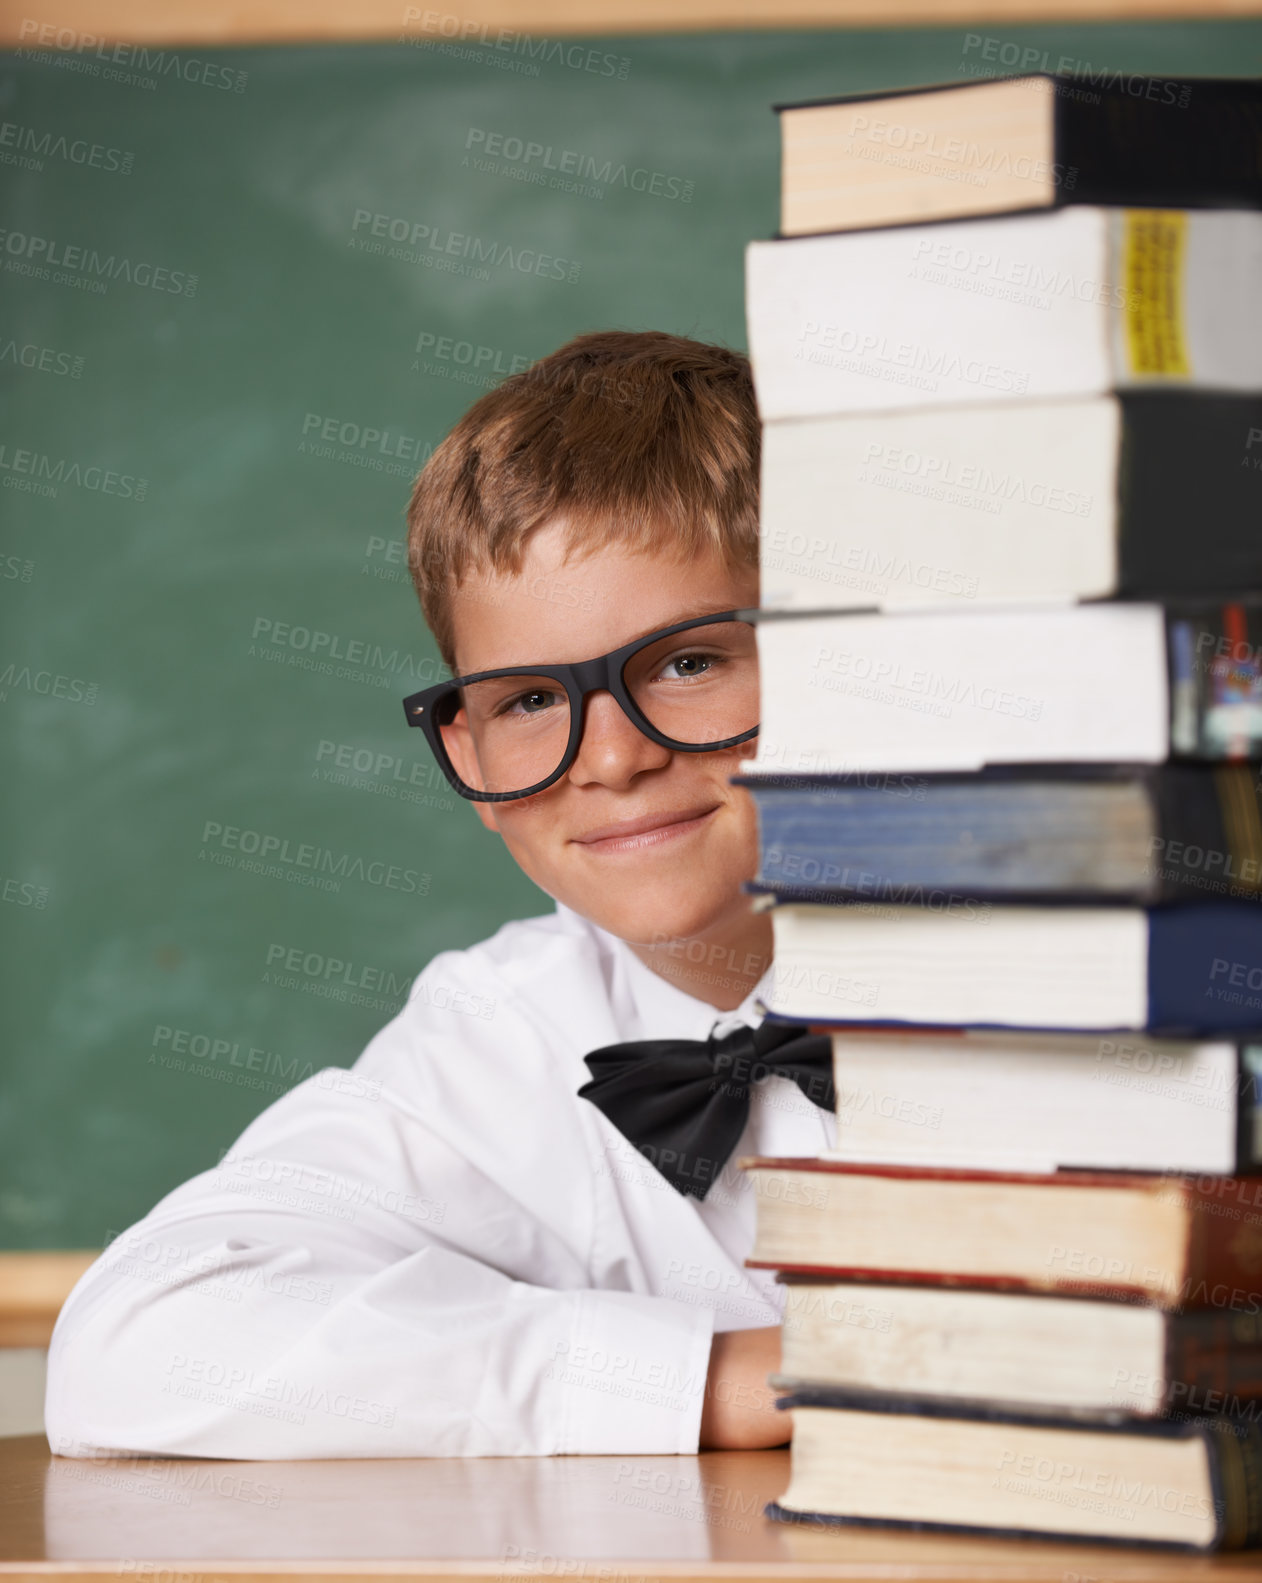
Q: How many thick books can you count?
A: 10